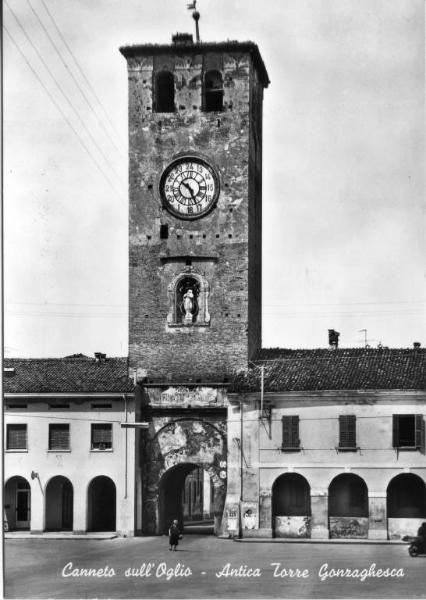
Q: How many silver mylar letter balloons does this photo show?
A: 0